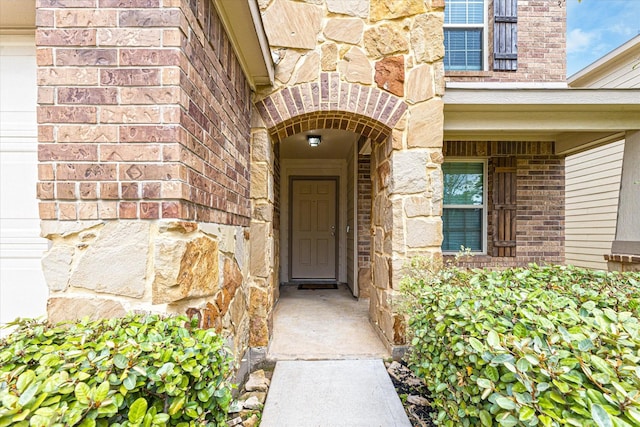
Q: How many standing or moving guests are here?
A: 0